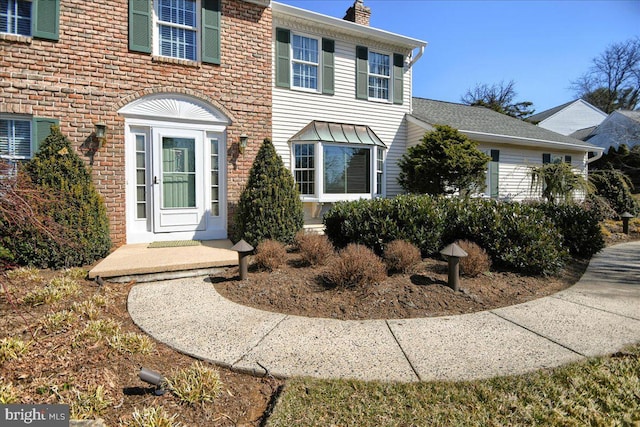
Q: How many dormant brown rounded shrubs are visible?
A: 5